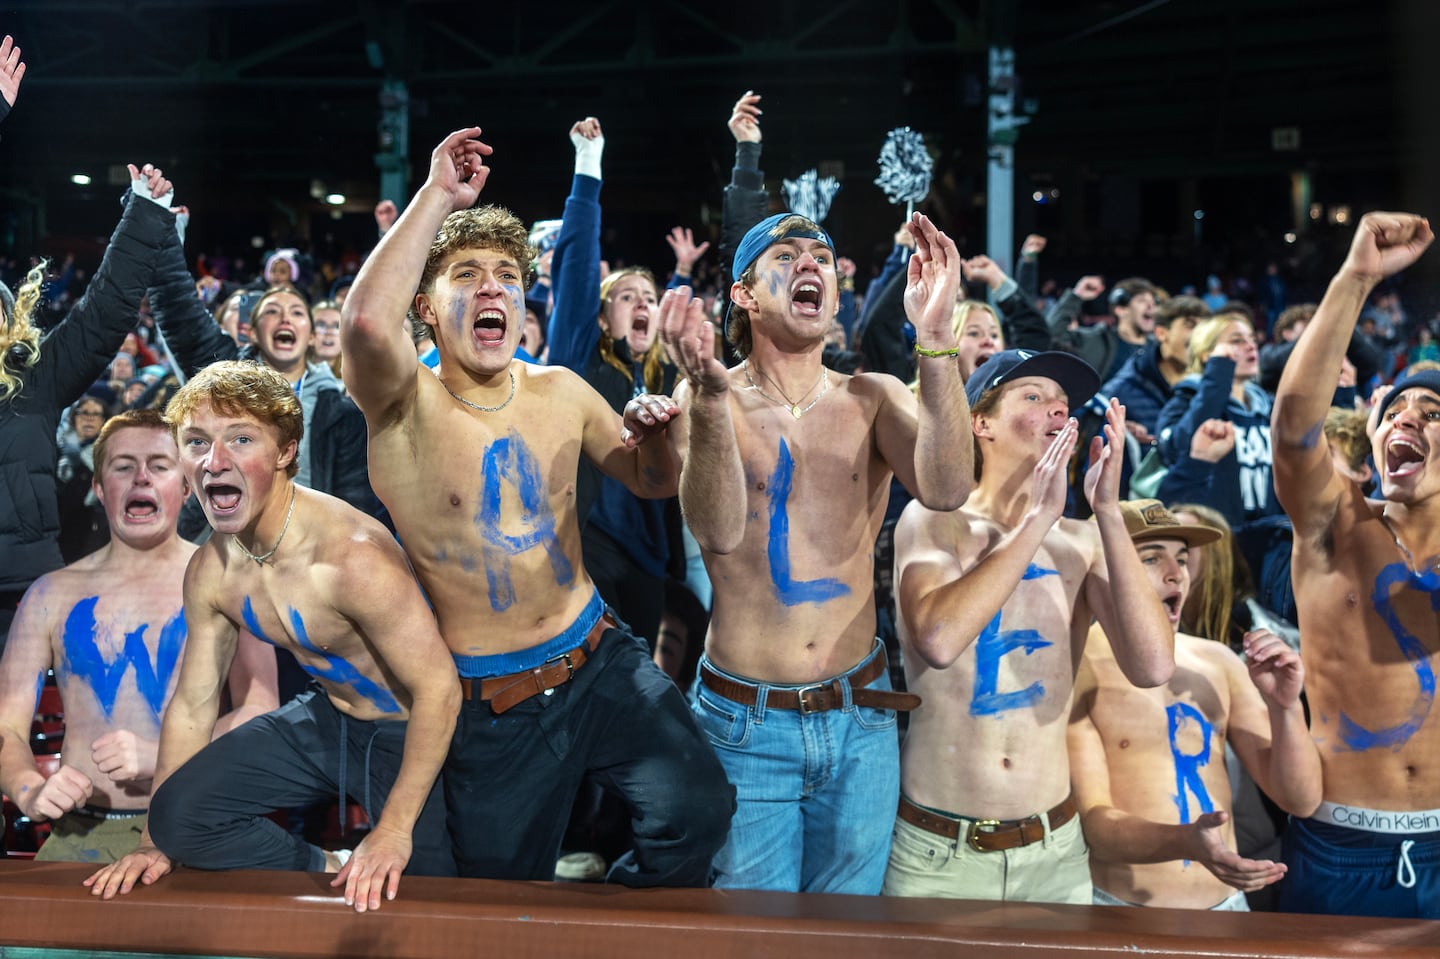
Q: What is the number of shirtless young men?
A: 7